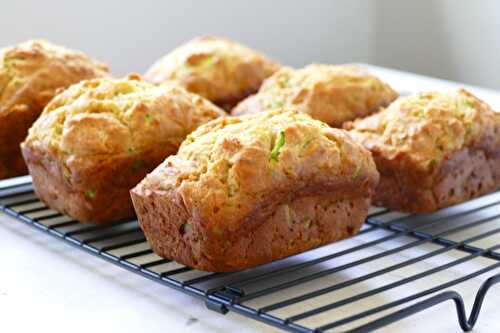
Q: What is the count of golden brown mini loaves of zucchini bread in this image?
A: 6